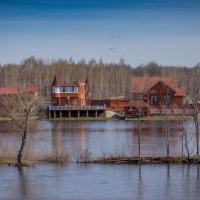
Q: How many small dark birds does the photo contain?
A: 3